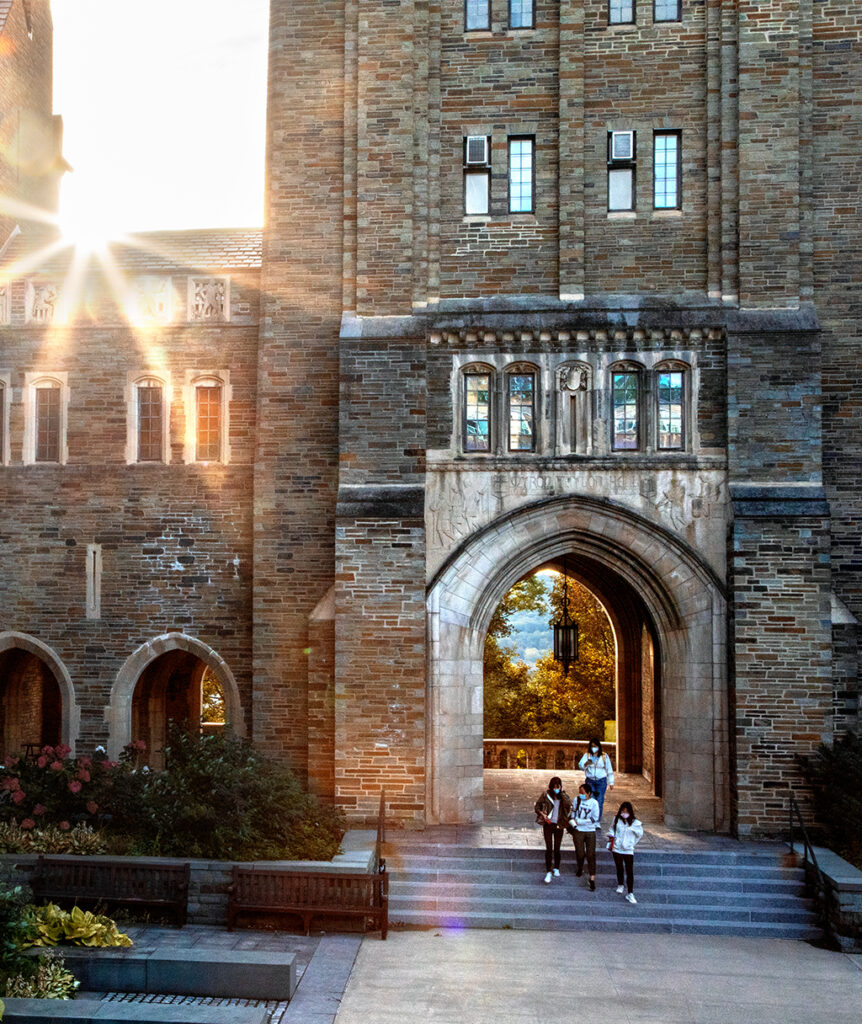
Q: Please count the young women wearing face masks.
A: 4